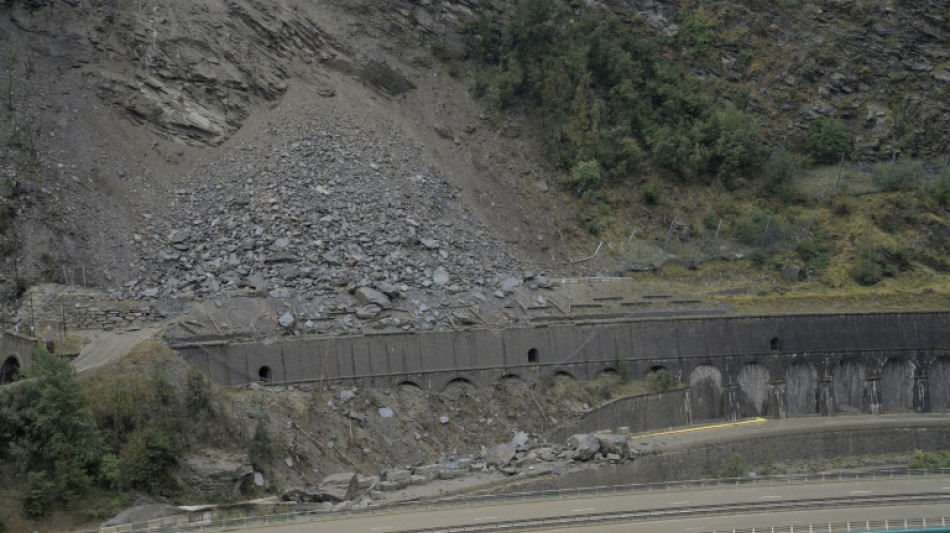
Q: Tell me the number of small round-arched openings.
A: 3